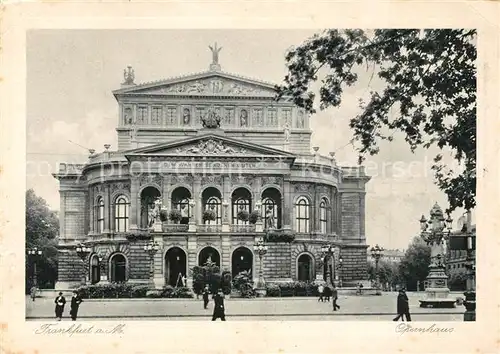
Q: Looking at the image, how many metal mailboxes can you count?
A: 0